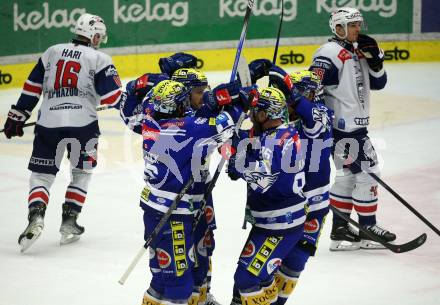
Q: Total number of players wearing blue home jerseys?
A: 4